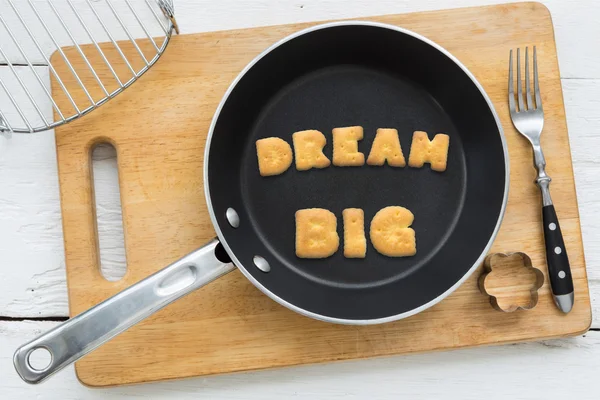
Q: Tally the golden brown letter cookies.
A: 8